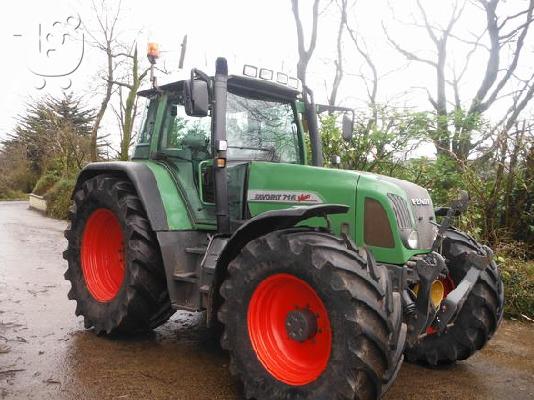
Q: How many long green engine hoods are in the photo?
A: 1